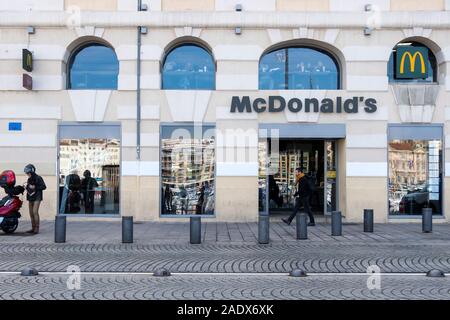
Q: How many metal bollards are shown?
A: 8